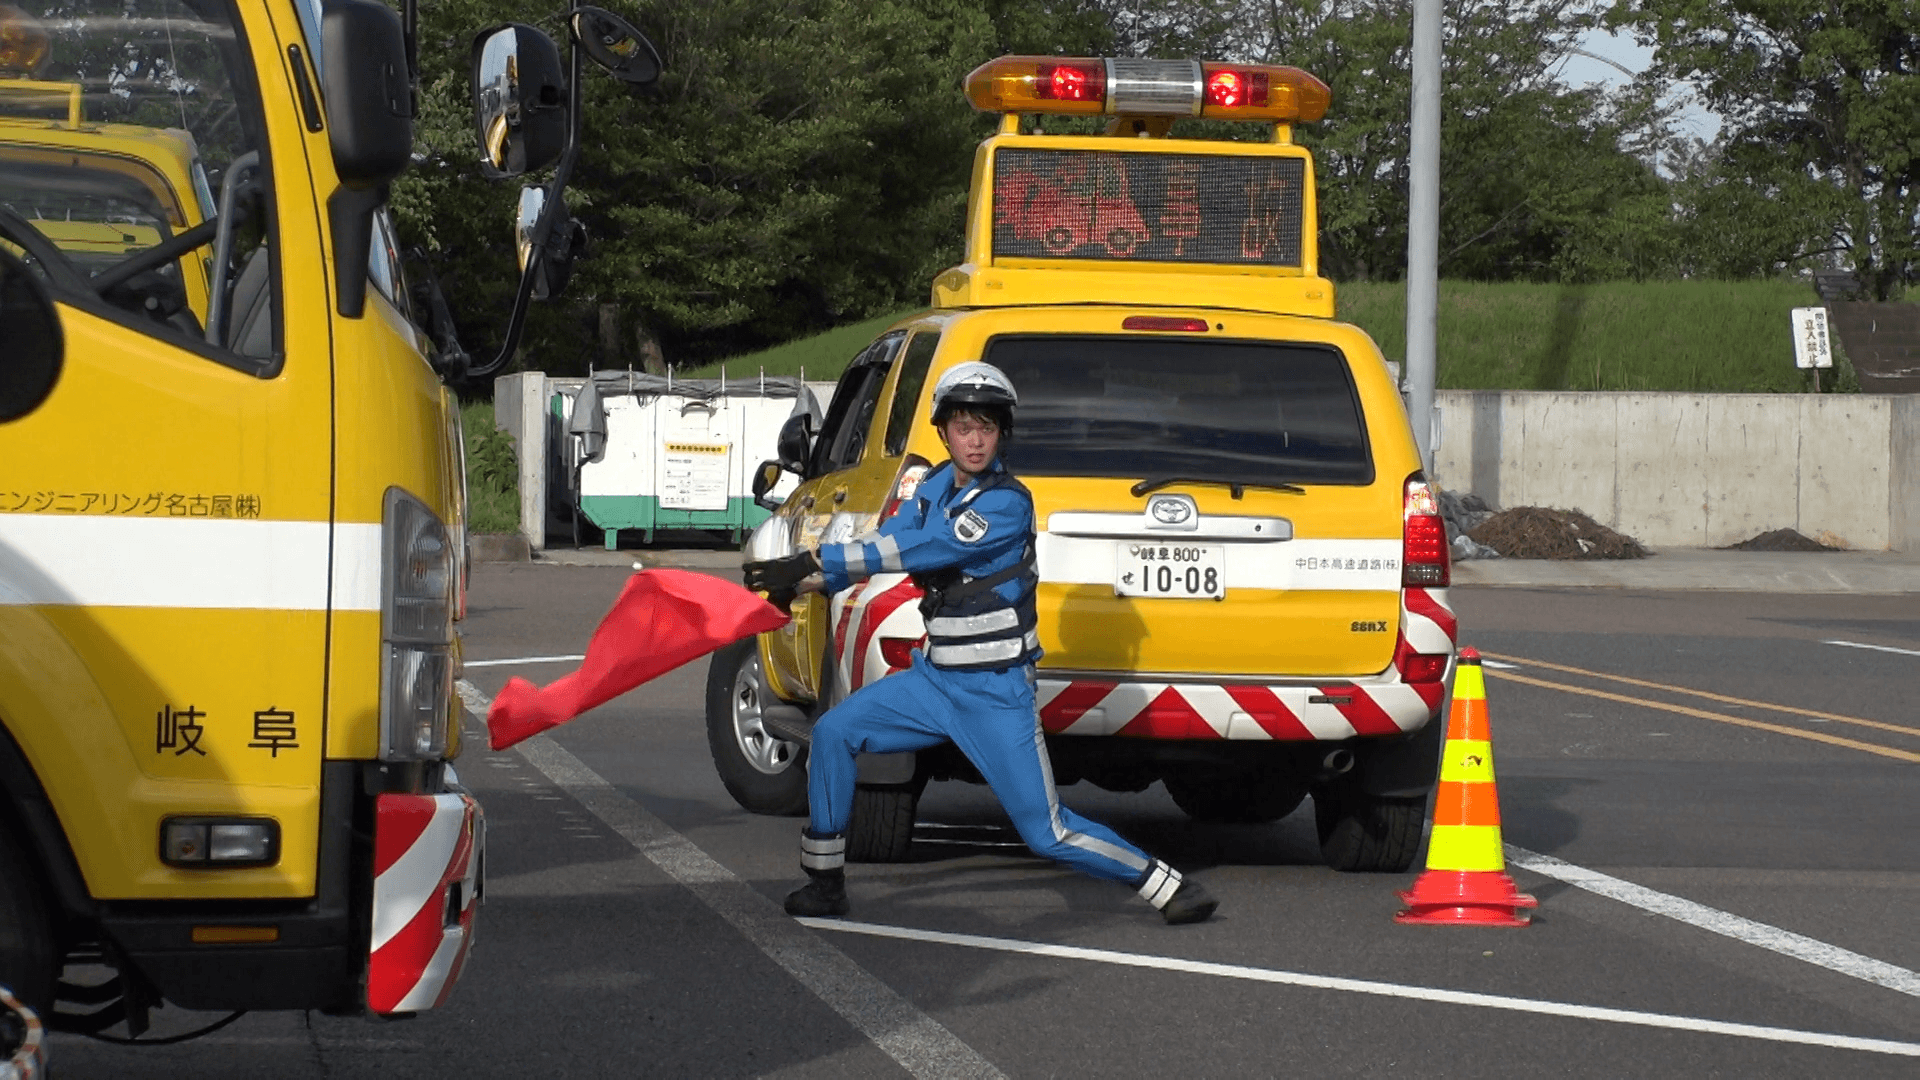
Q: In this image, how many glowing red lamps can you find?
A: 2